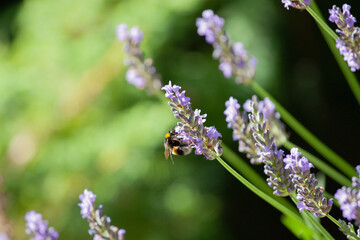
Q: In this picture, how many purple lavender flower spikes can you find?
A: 12